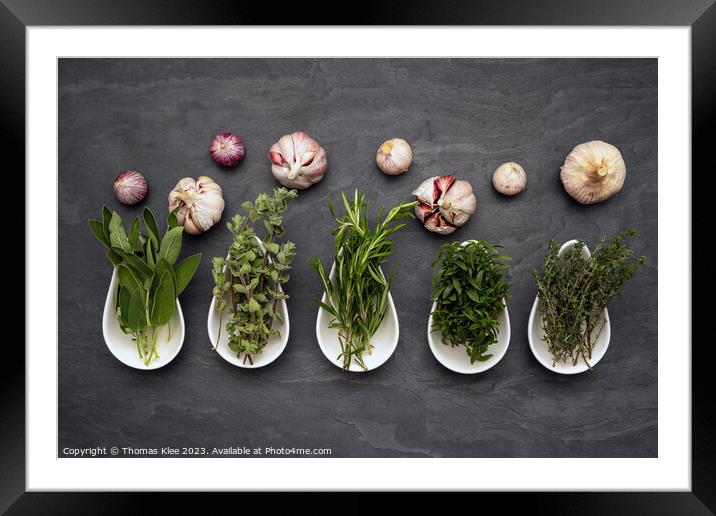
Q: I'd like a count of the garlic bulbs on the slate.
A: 8